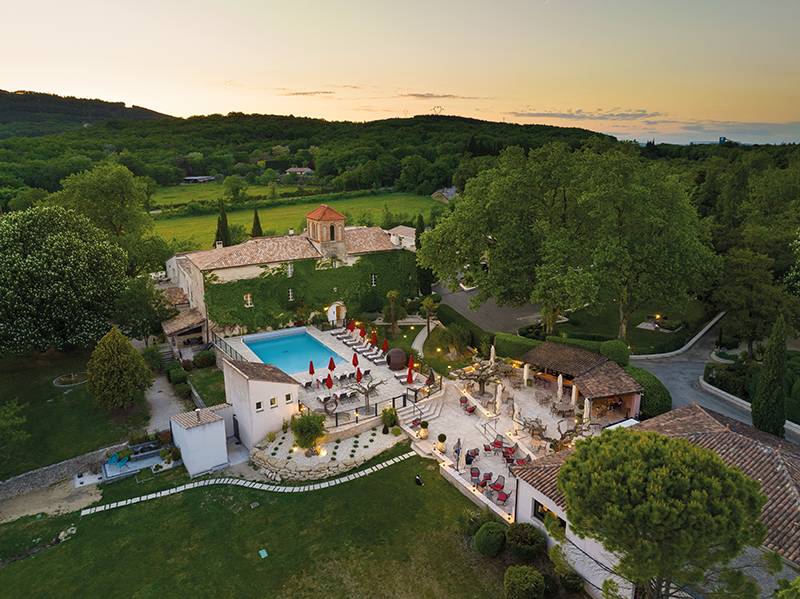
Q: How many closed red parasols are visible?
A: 11